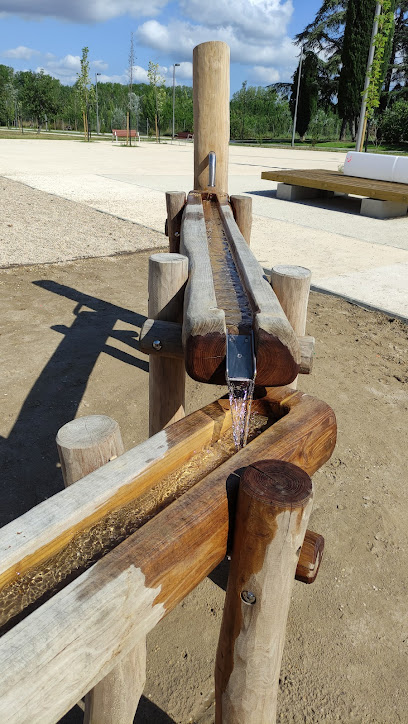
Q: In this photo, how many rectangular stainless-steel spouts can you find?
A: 1